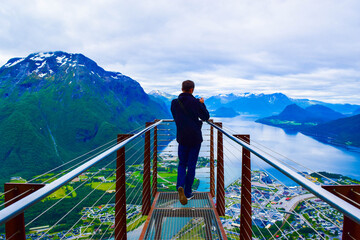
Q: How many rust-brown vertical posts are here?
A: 8